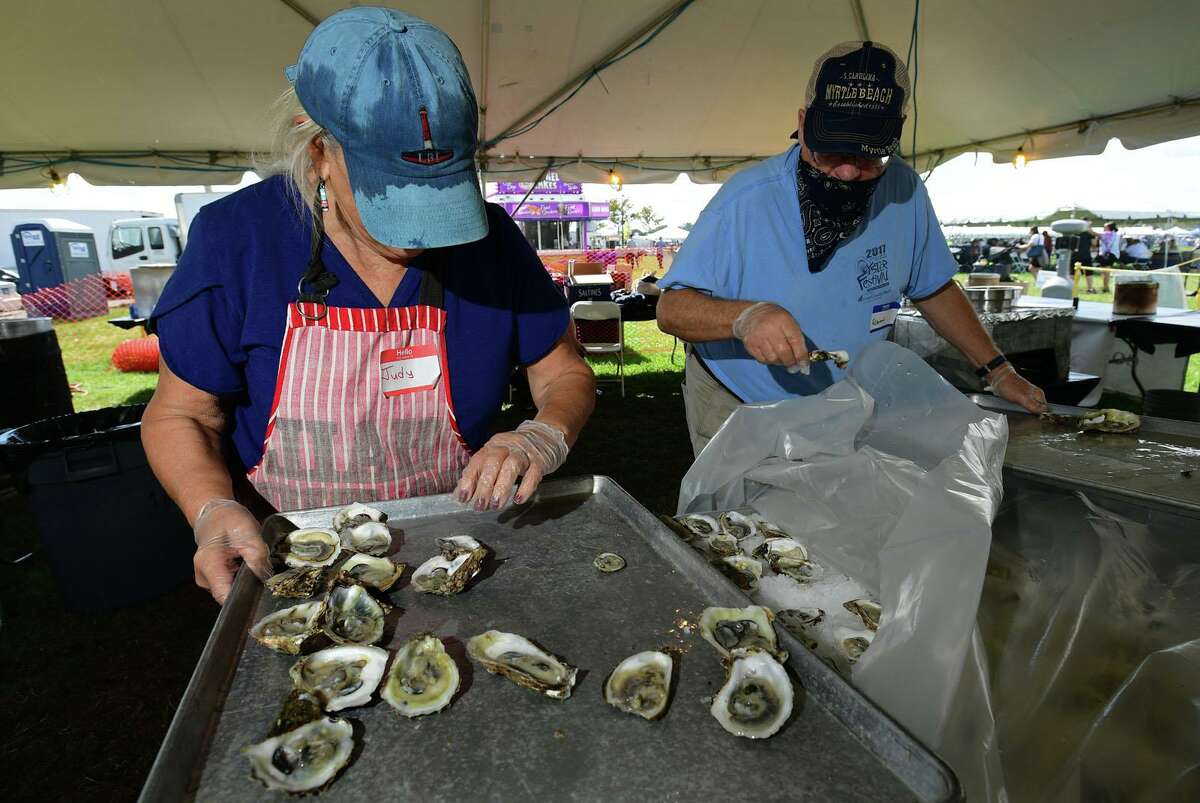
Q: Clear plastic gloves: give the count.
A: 4